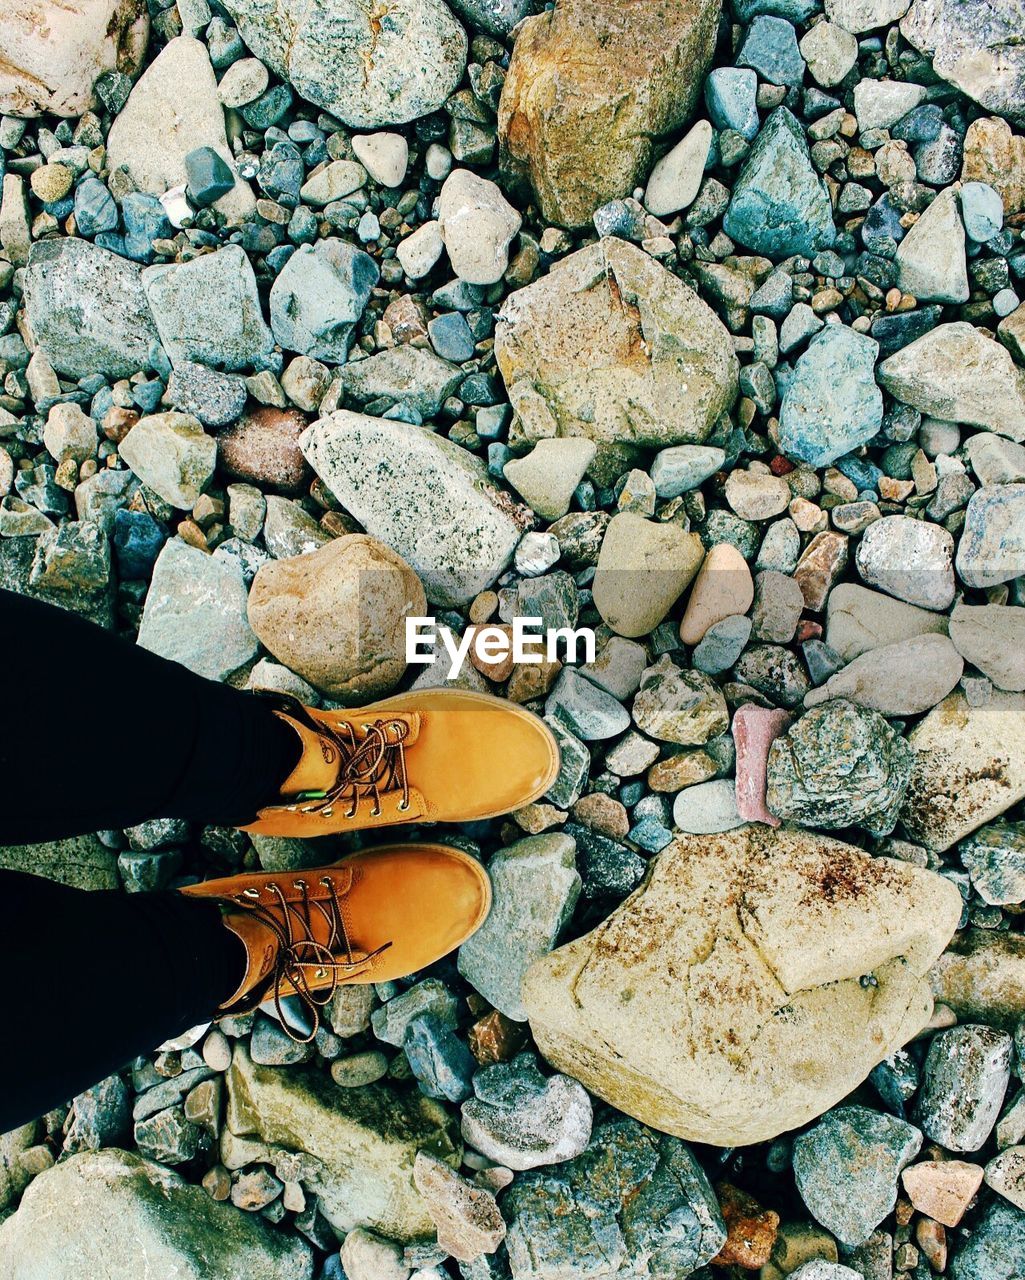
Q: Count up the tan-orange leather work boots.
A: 2